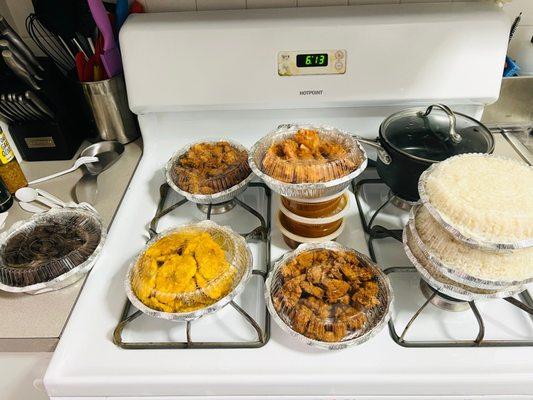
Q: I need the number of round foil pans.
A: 8